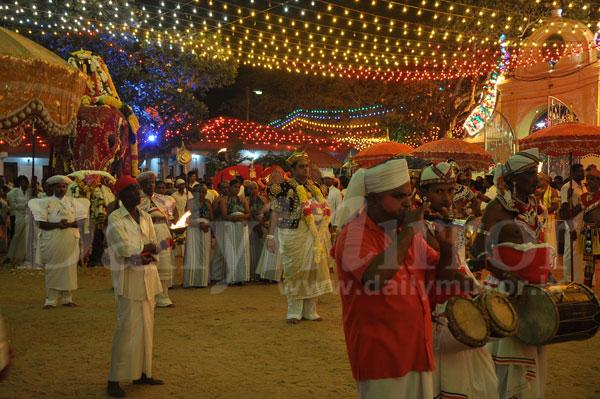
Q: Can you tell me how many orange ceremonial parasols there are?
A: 4